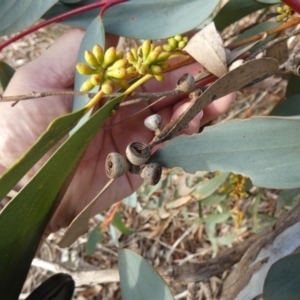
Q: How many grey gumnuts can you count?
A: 5